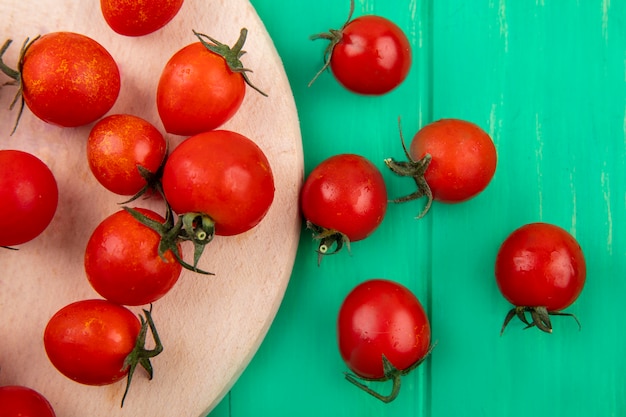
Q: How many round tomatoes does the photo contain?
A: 14